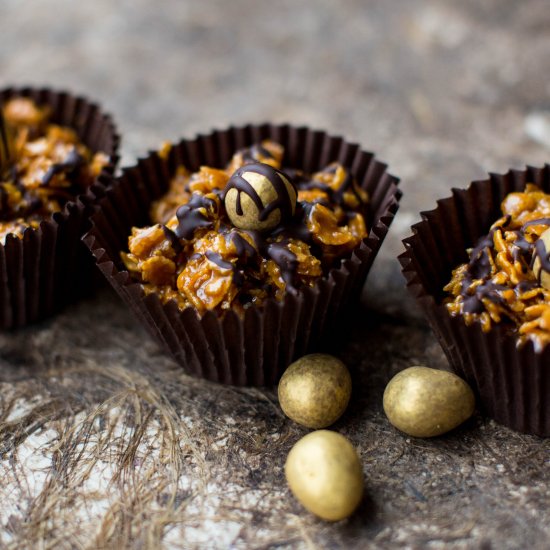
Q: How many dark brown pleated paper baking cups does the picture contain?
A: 3